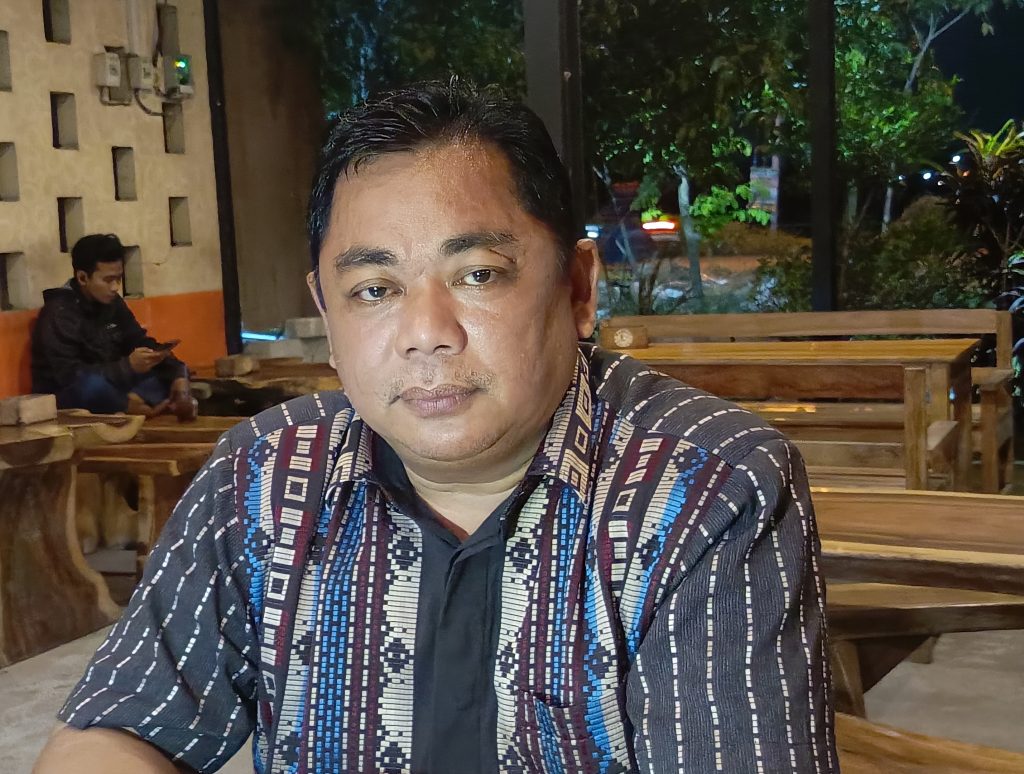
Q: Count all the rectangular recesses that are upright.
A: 12